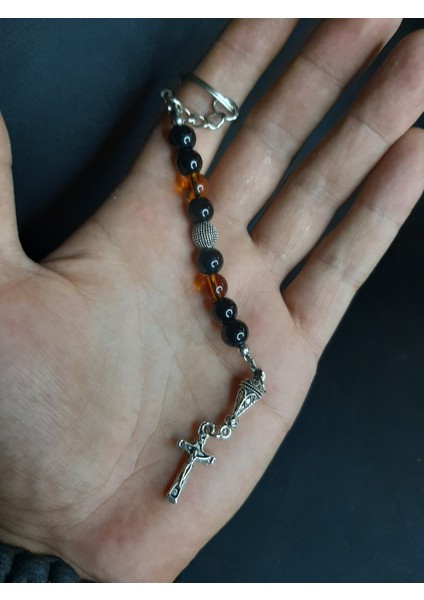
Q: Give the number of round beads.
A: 9